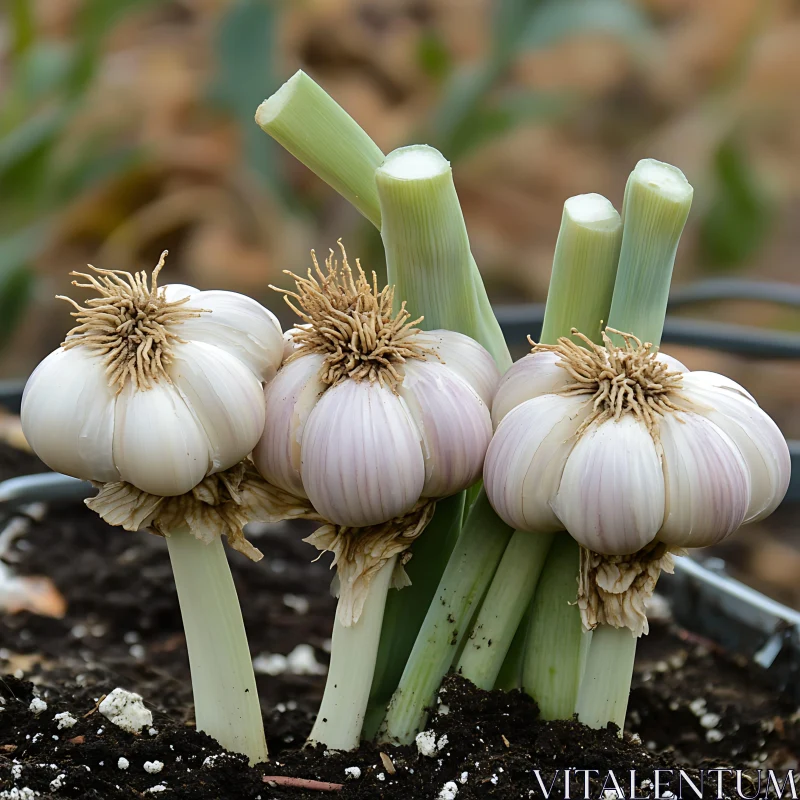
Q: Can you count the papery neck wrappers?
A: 3